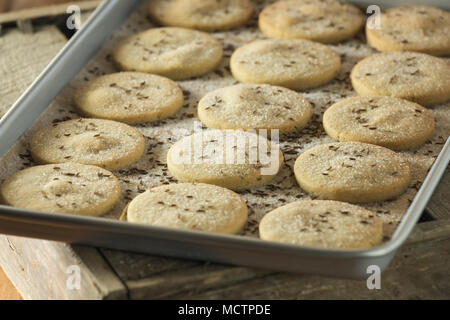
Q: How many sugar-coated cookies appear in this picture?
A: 15